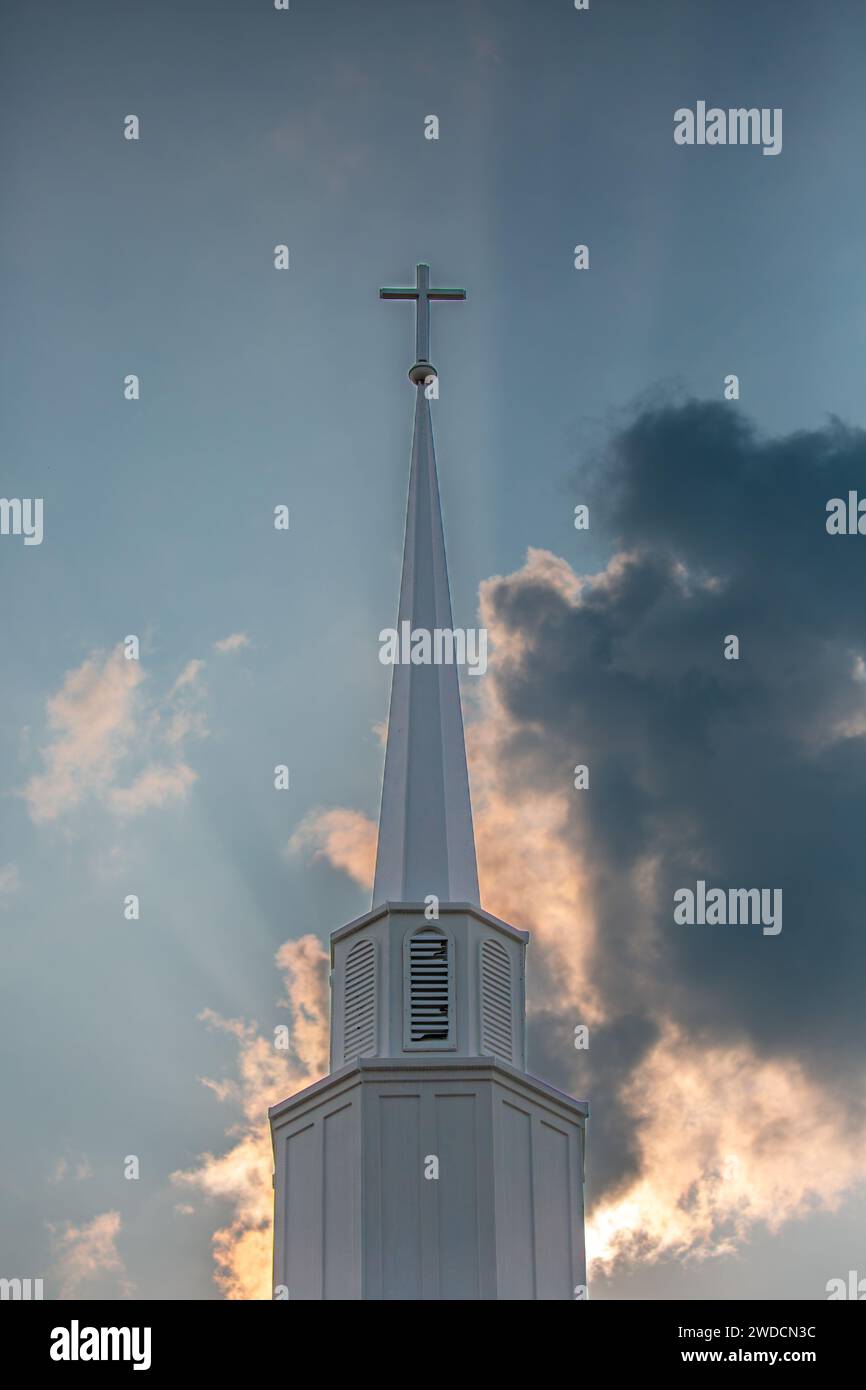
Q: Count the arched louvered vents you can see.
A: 3